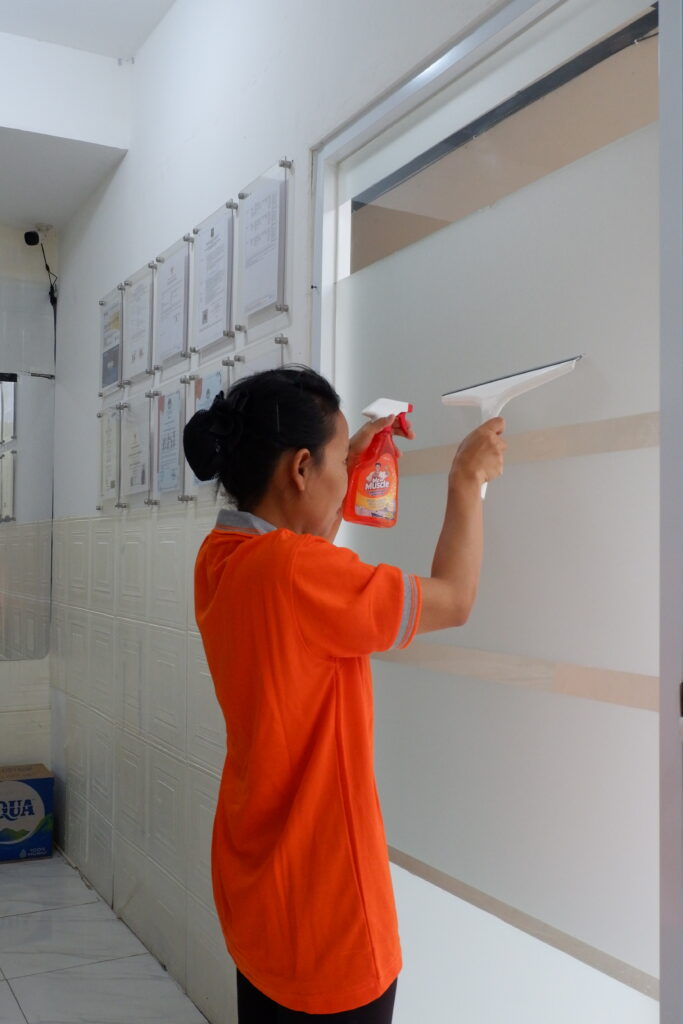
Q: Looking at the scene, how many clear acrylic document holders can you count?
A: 10